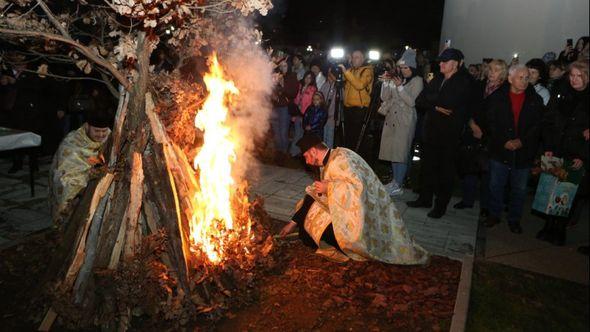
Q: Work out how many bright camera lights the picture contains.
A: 2